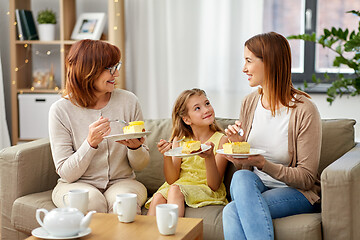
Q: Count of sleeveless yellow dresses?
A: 1